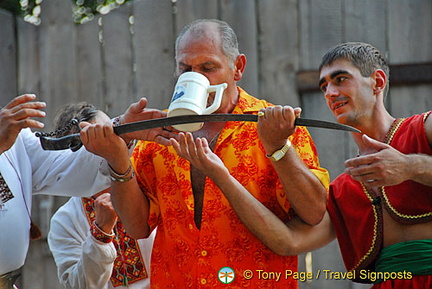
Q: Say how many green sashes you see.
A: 1